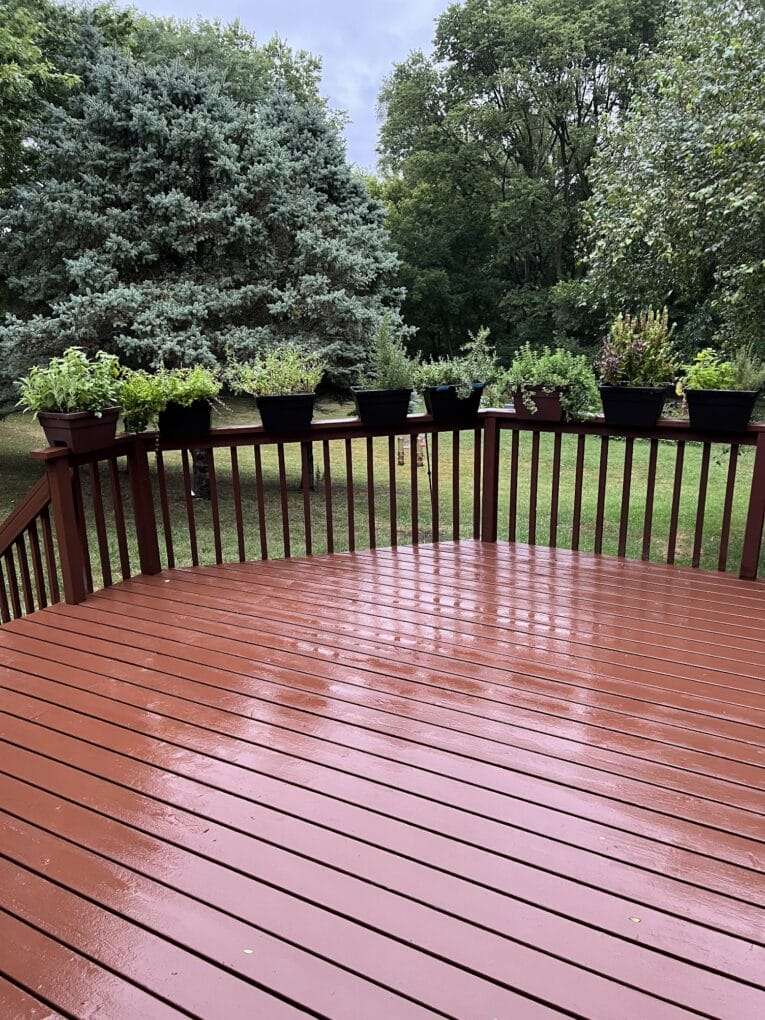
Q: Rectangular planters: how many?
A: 8